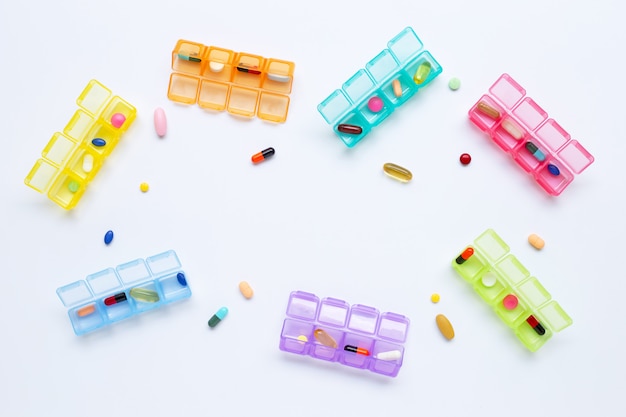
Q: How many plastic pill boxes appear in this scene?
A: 7